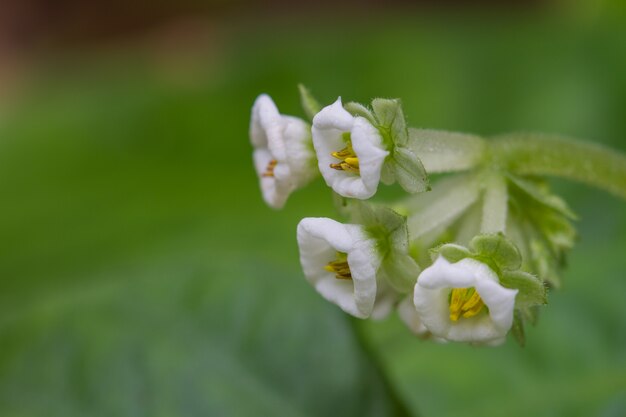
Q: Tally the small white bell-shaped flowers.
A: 4